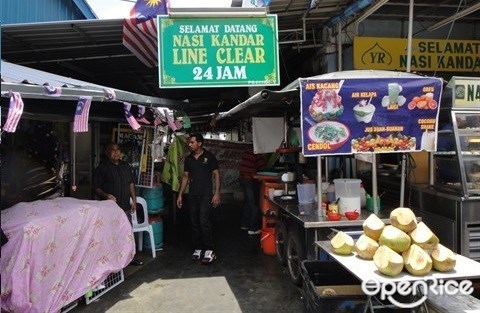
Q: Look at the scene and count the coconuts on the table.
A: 9